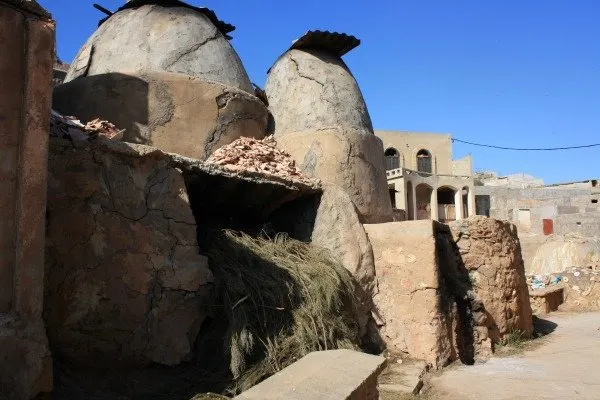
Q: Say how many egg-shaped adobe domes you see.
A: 2